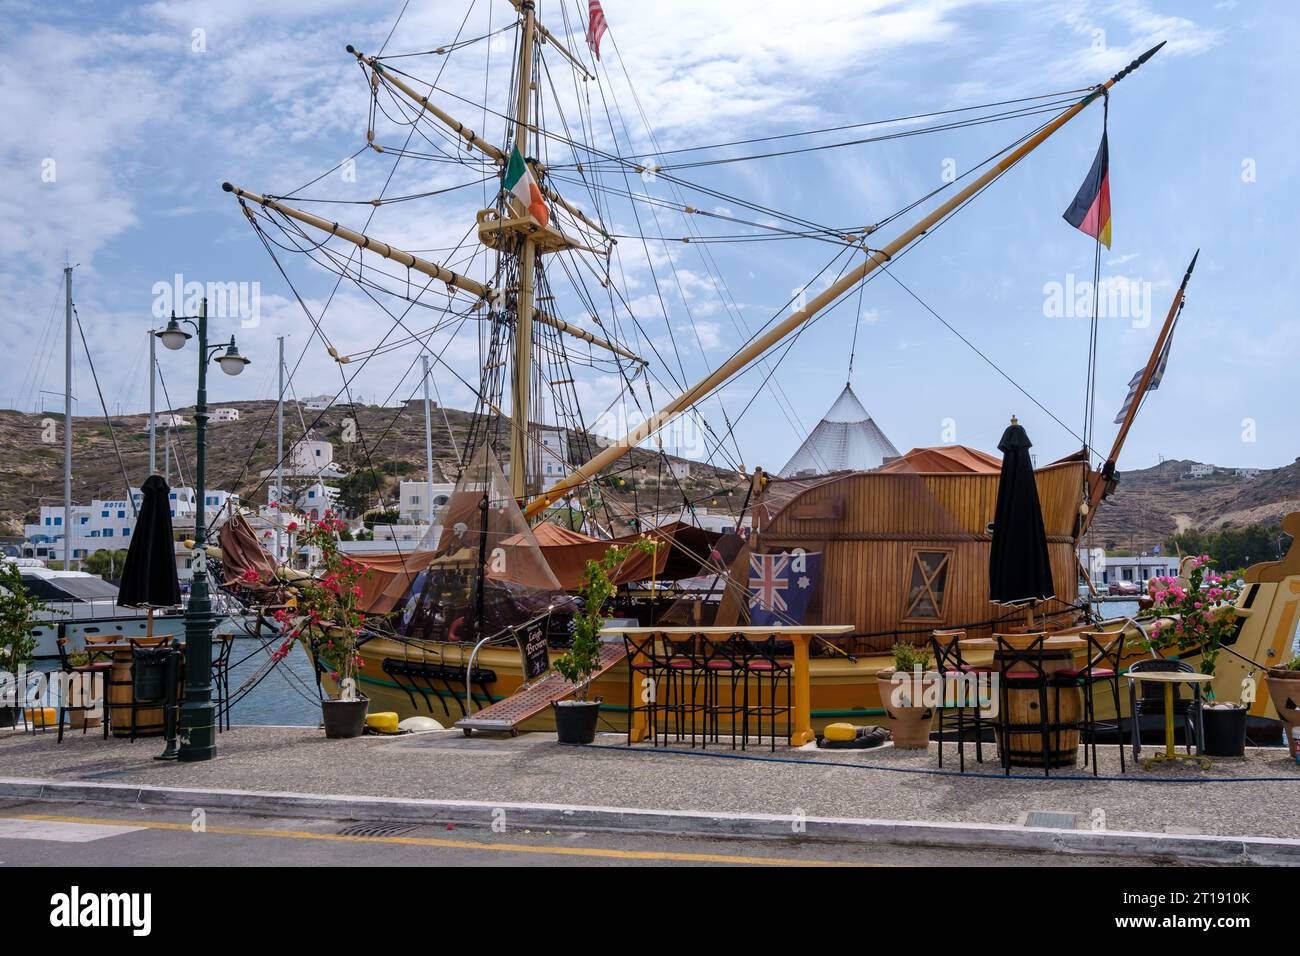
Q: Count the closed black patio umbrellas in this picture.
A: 2